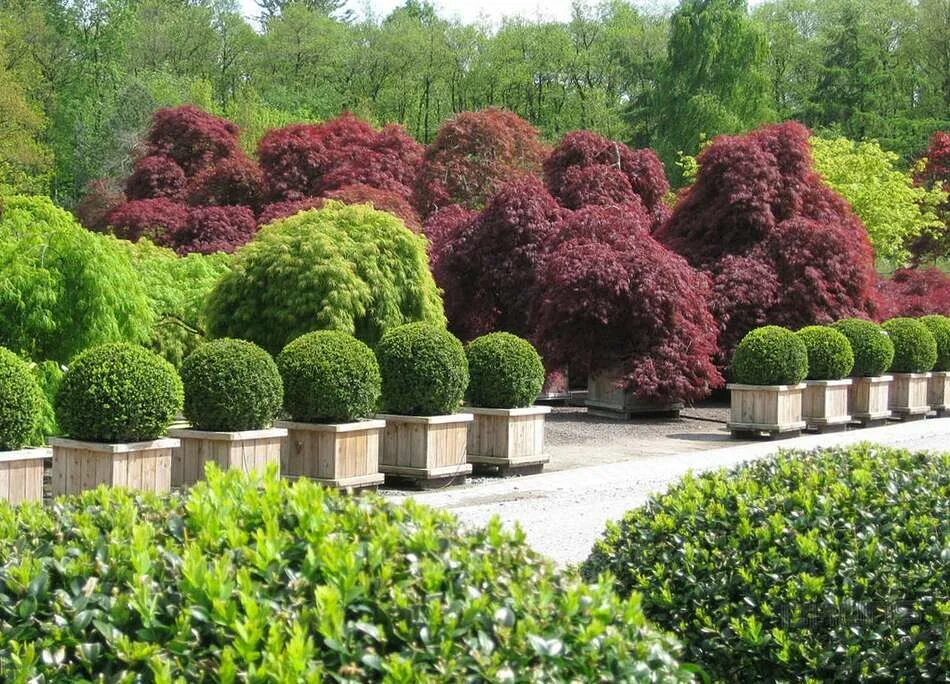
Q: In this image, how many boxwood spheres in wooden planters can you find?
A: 11